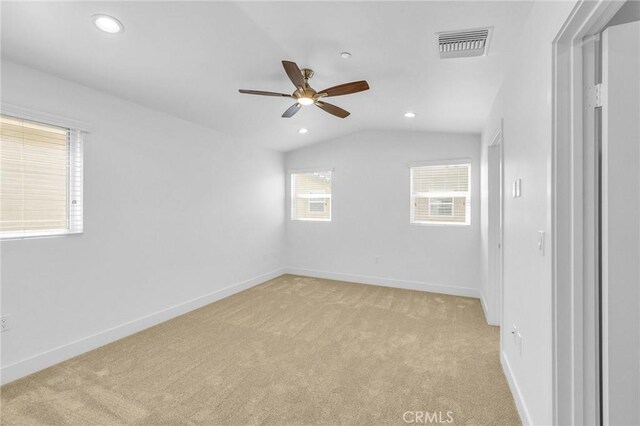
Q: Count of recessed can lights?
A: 3